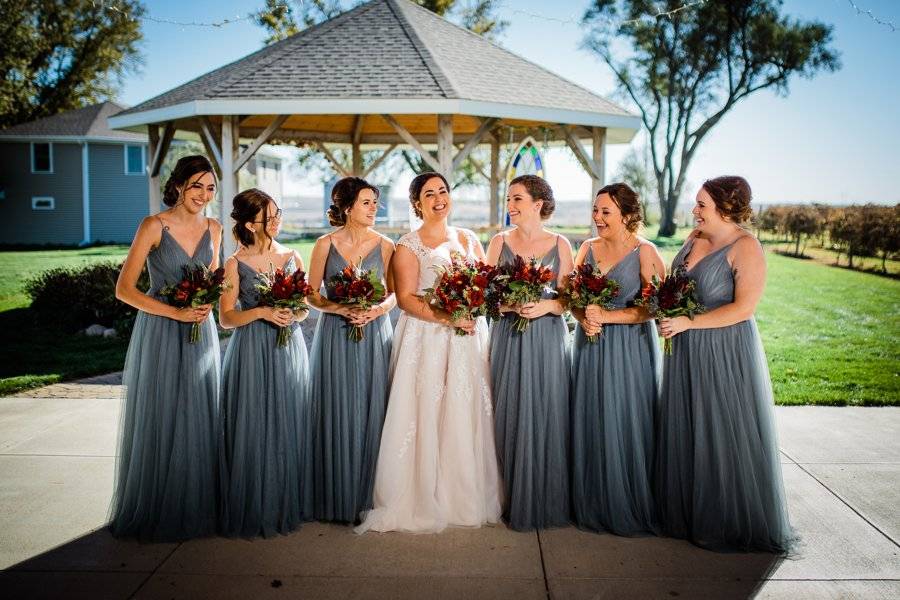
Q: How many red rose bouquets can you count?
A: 7